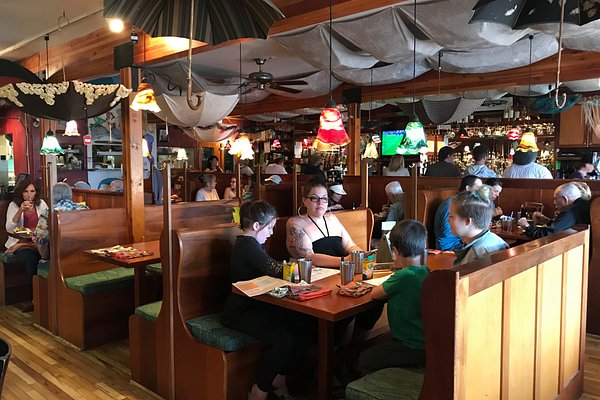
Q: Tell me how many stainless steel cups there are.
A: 3